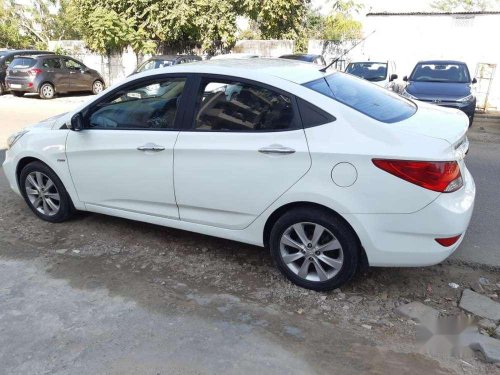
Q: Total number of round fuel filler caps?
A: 1